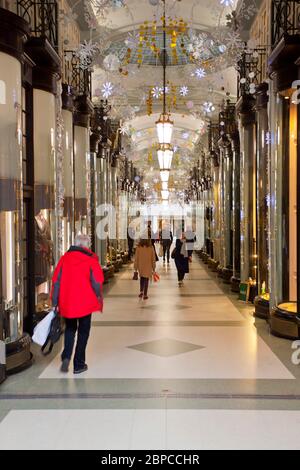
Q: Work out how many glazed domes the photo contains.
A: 1